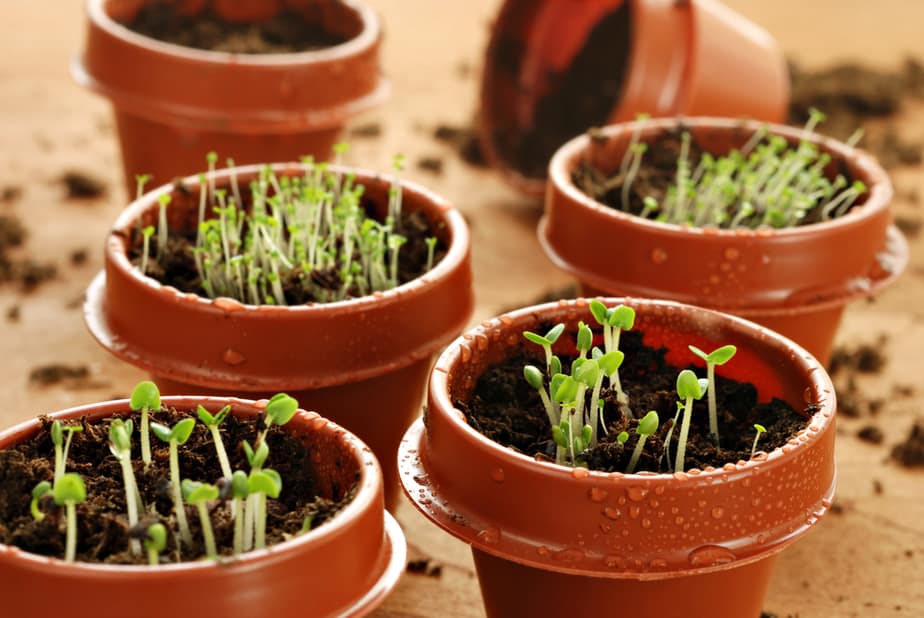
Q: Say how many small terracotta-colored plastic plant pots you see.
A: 6